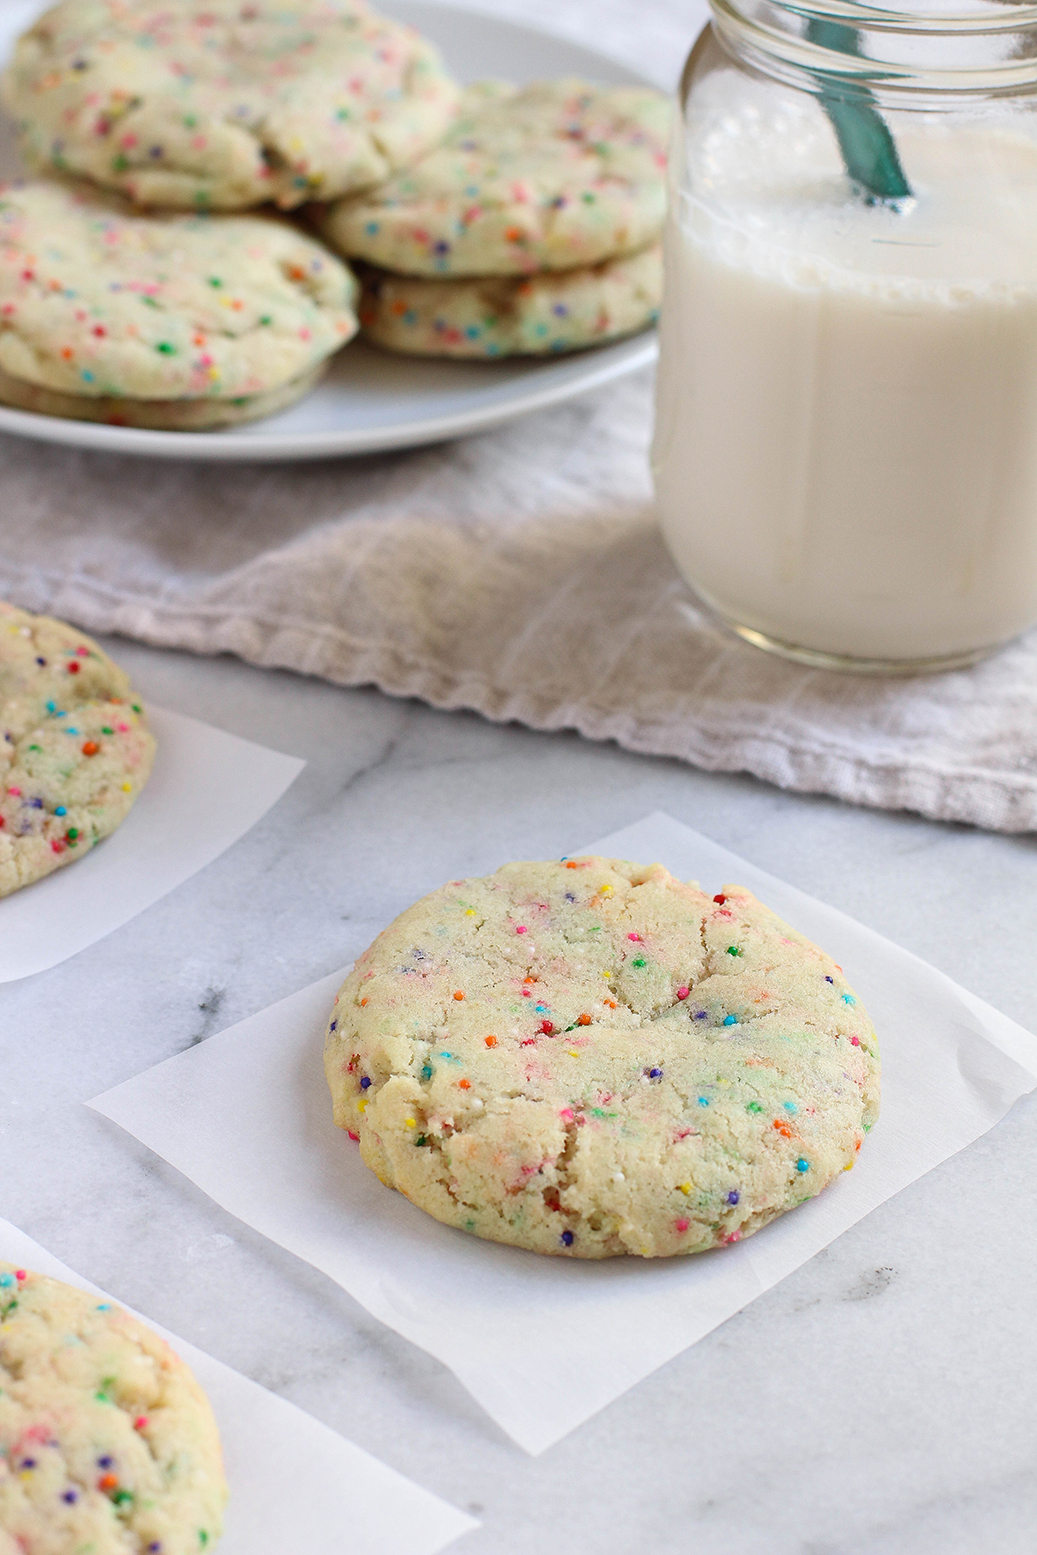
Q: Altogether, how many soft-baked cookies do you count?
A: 8